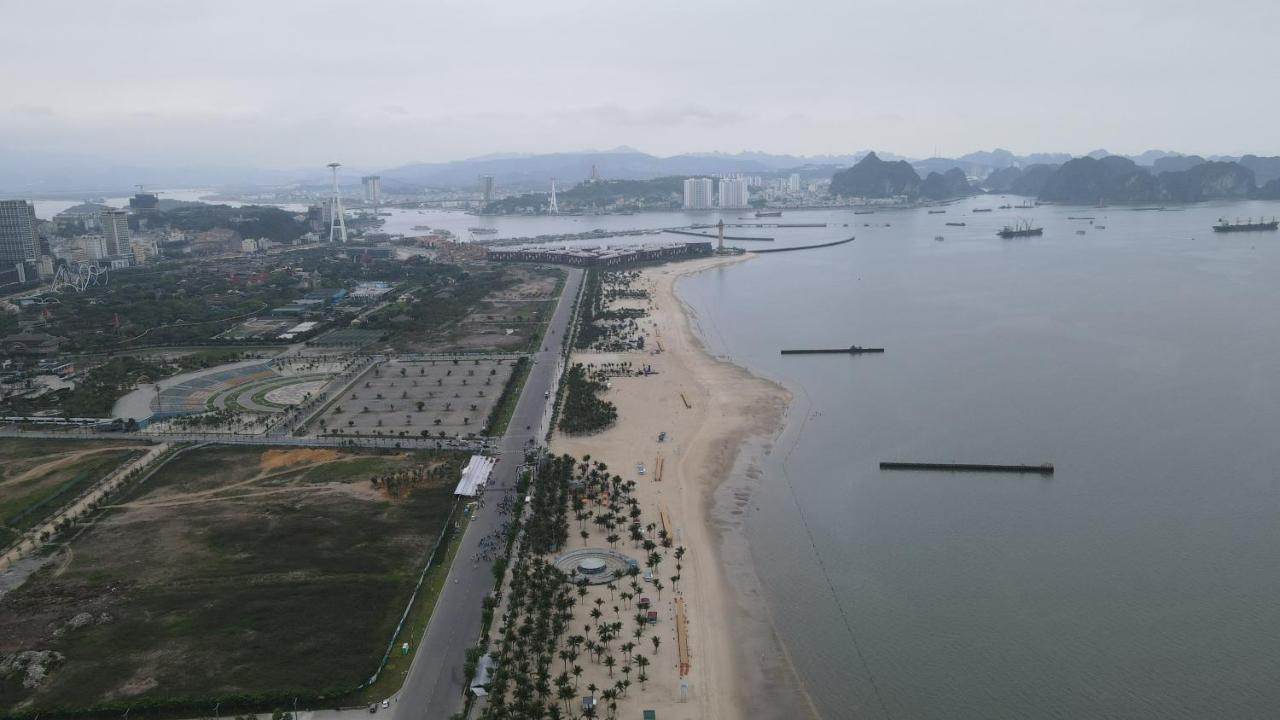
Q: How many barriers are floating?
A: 2